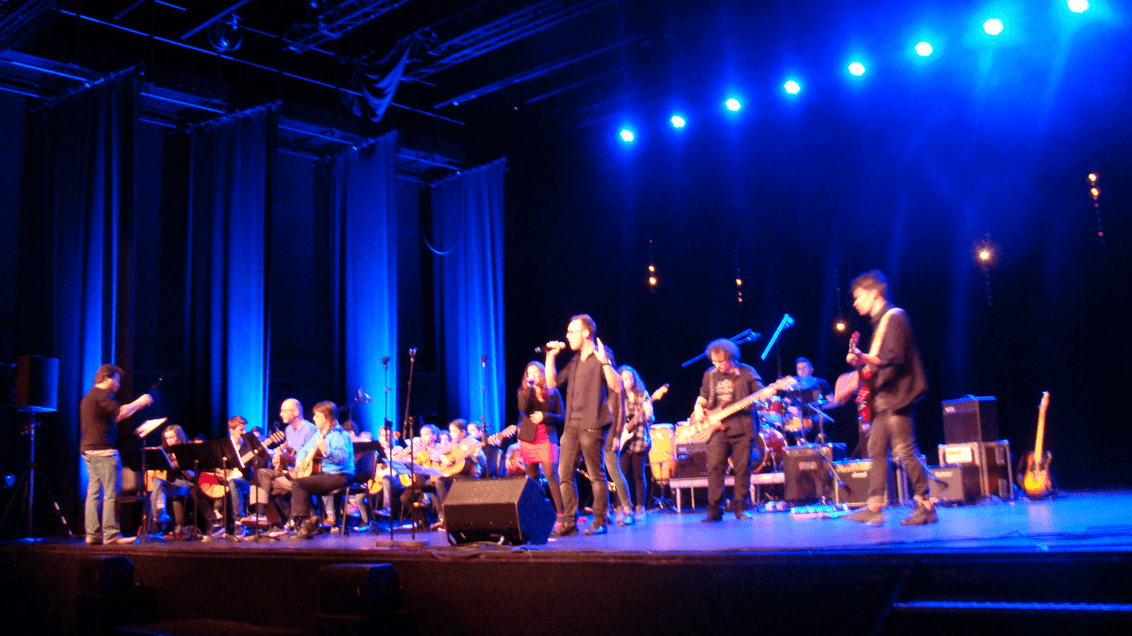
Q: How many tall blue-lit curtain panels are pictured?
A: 4